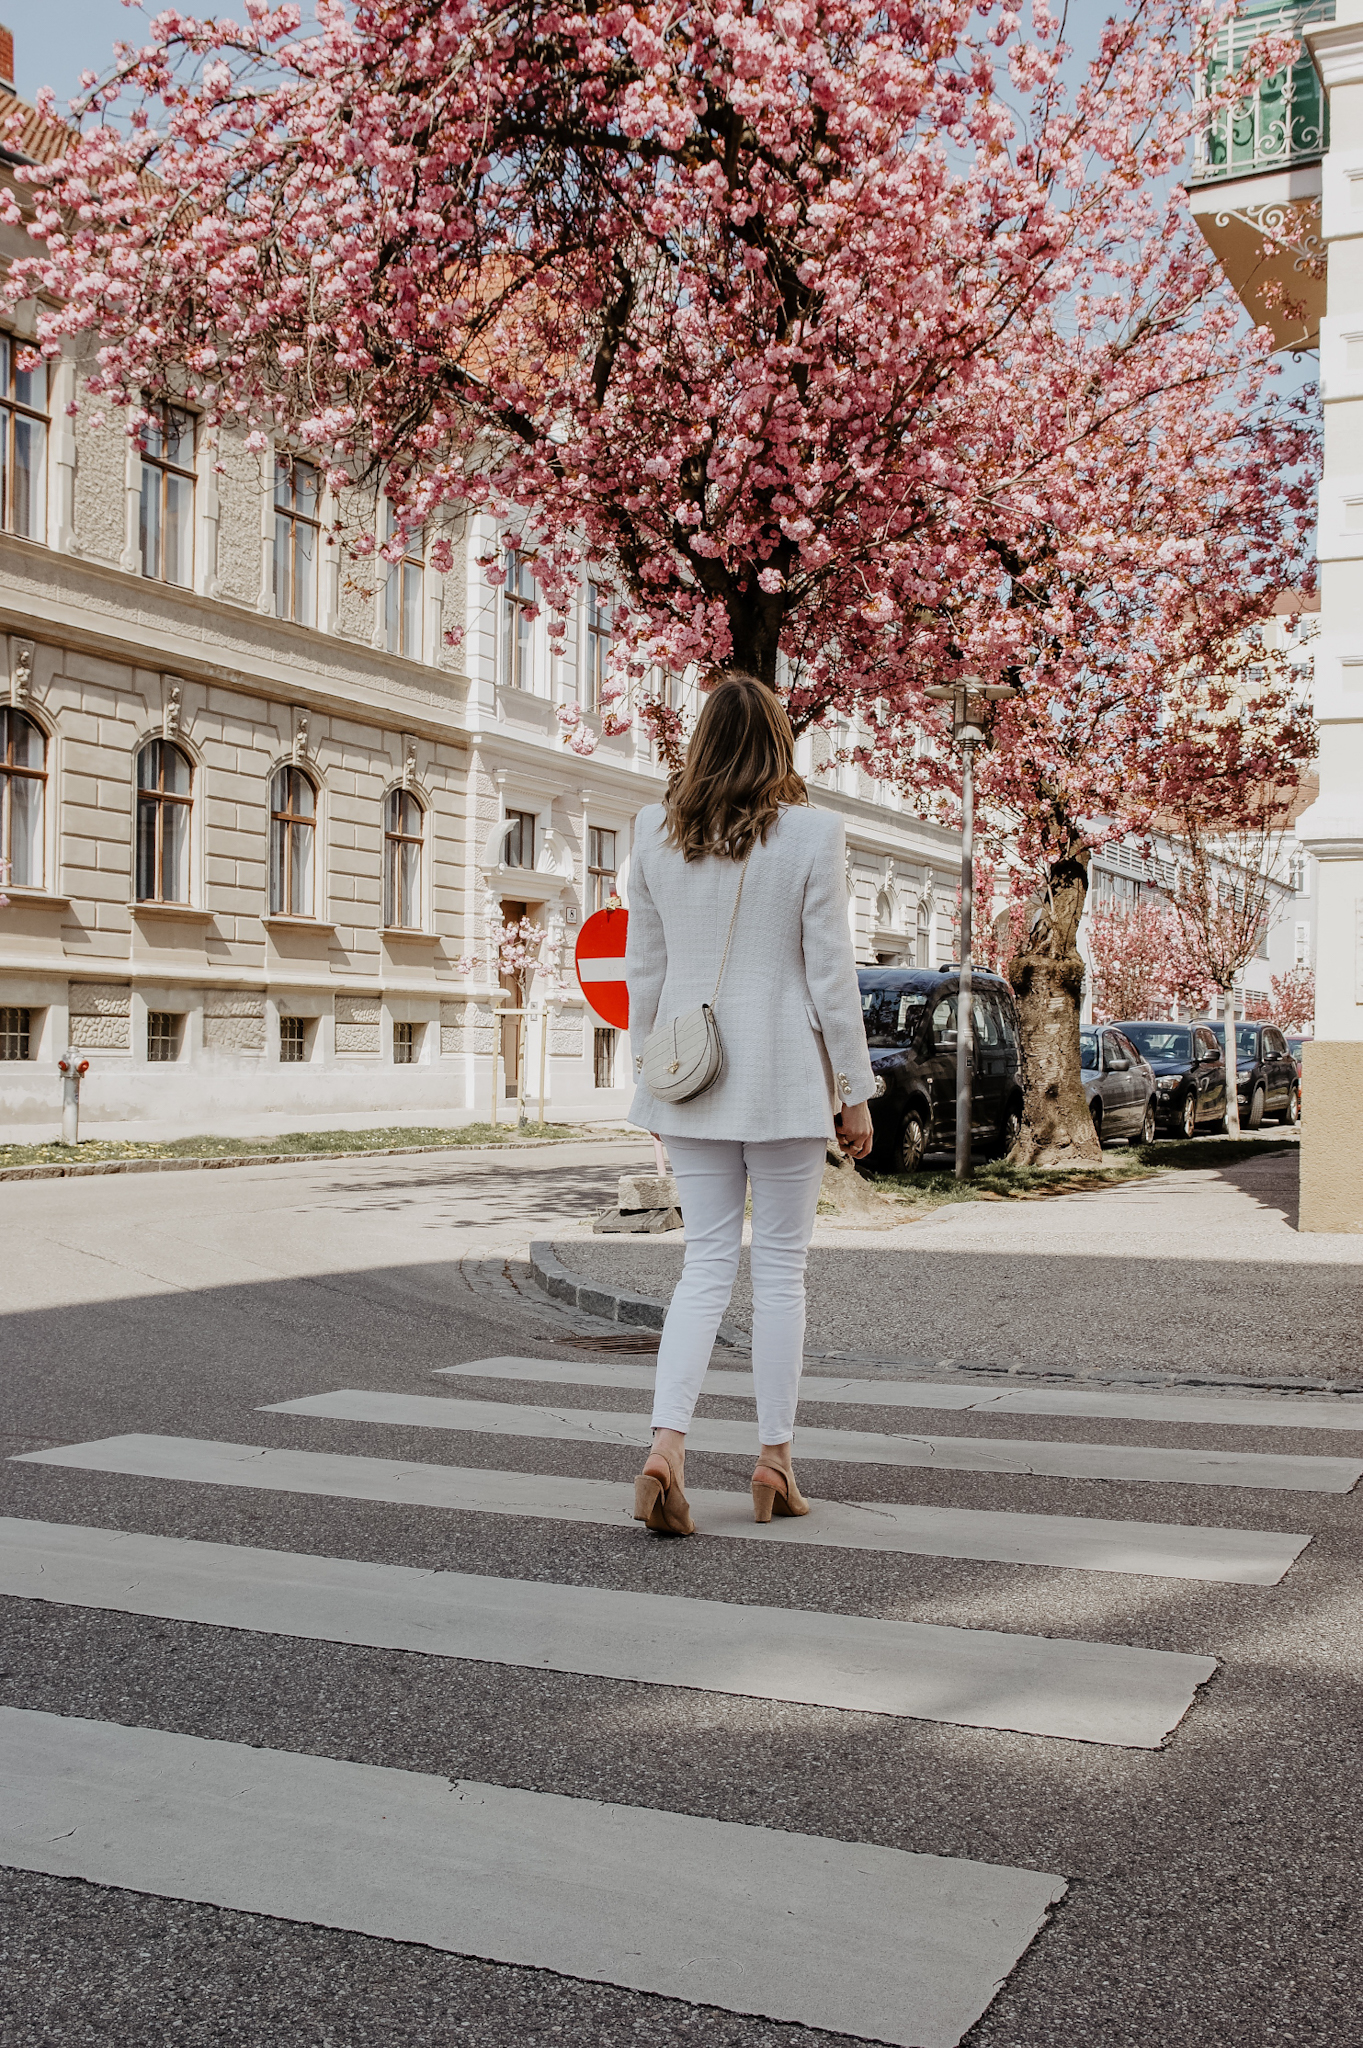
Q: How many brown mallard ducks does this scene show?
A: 0